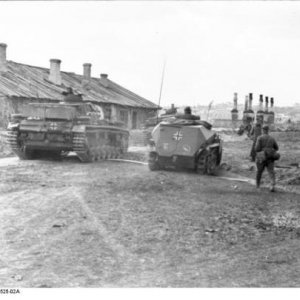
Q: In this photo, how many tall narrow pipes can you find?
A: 6